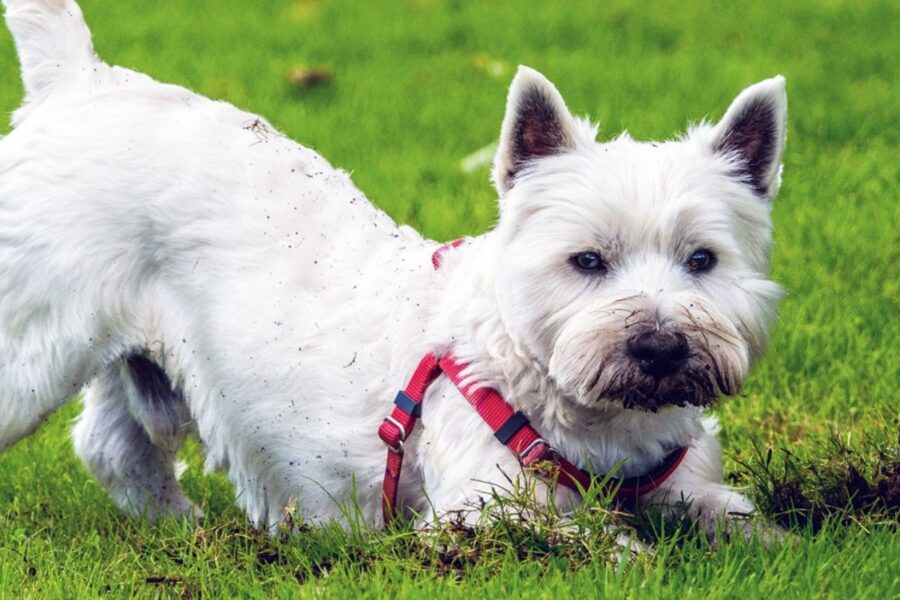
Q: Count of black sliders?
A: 2